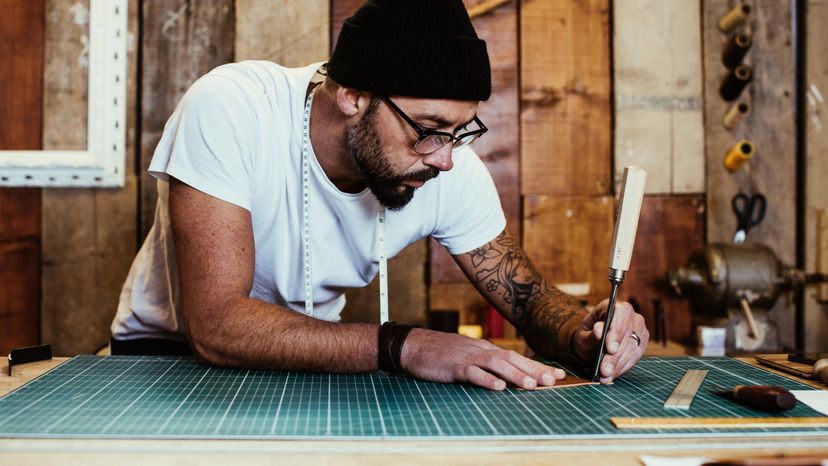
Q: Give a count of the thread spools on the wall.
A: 5